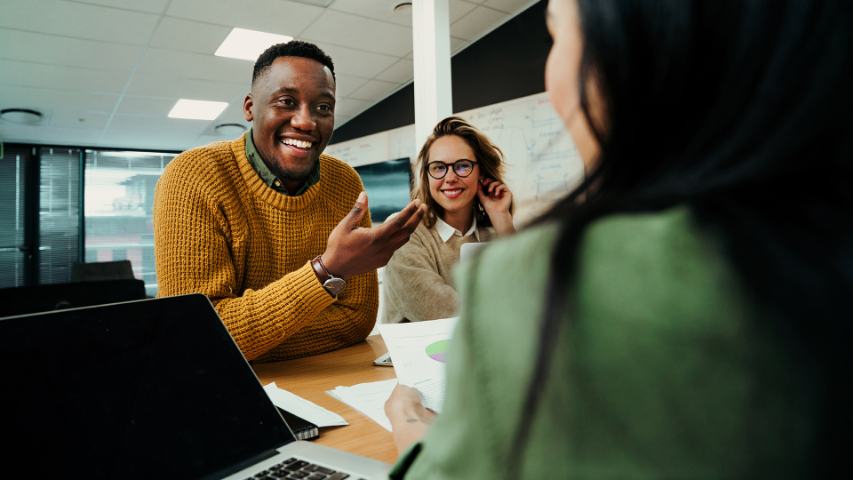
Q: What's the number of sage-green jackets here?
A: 1